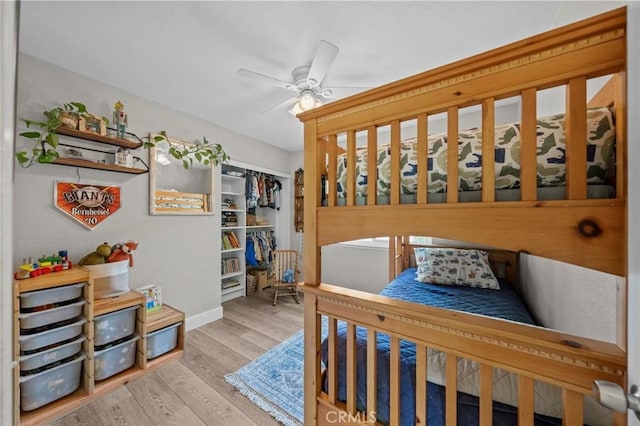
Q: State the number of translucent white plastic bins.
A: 8